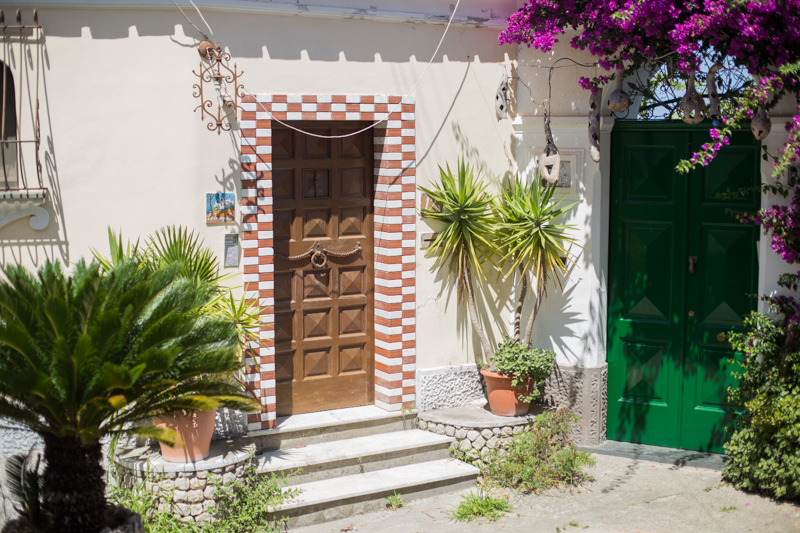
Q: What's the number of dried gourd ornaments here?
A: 7